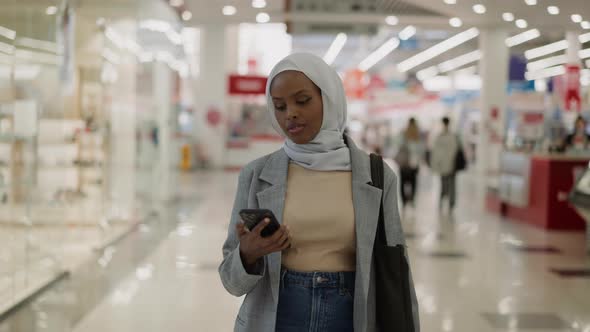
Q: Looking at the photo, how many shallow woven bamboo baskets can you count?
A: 0